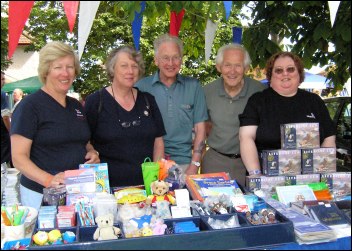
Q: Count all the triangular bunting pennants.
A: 9